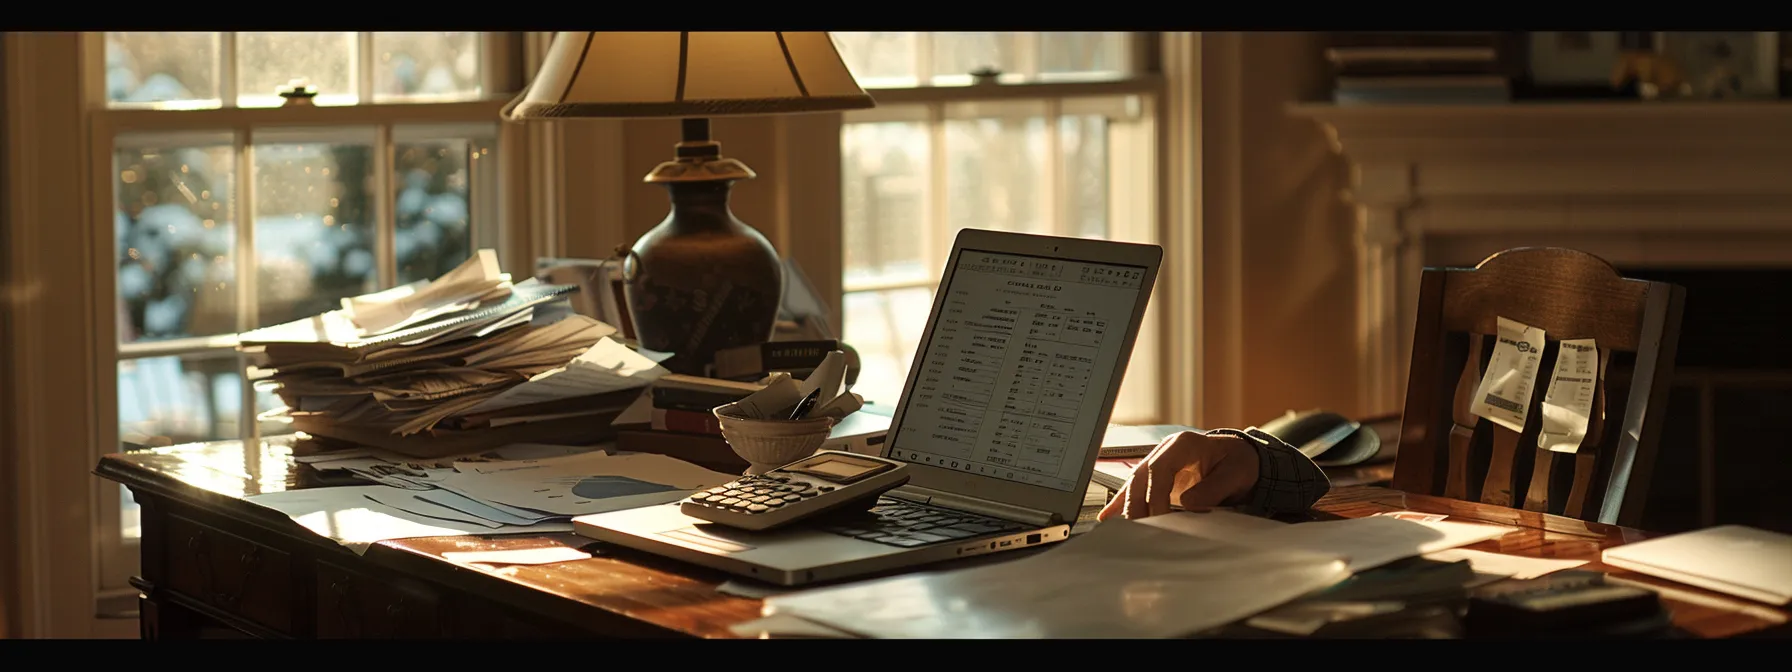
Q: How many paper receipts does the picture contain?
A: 2